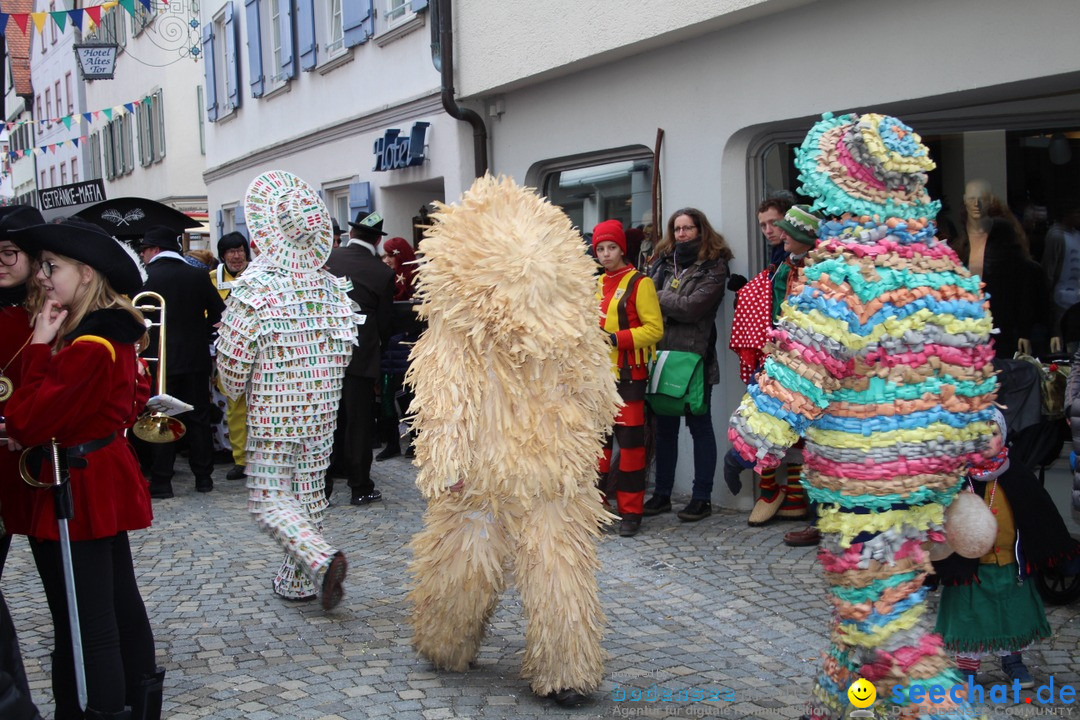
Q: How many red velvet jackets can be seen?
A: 2